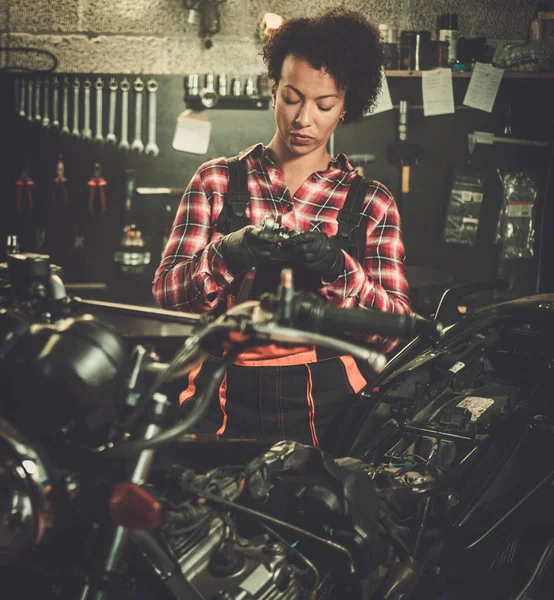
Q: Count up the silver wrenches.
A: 14